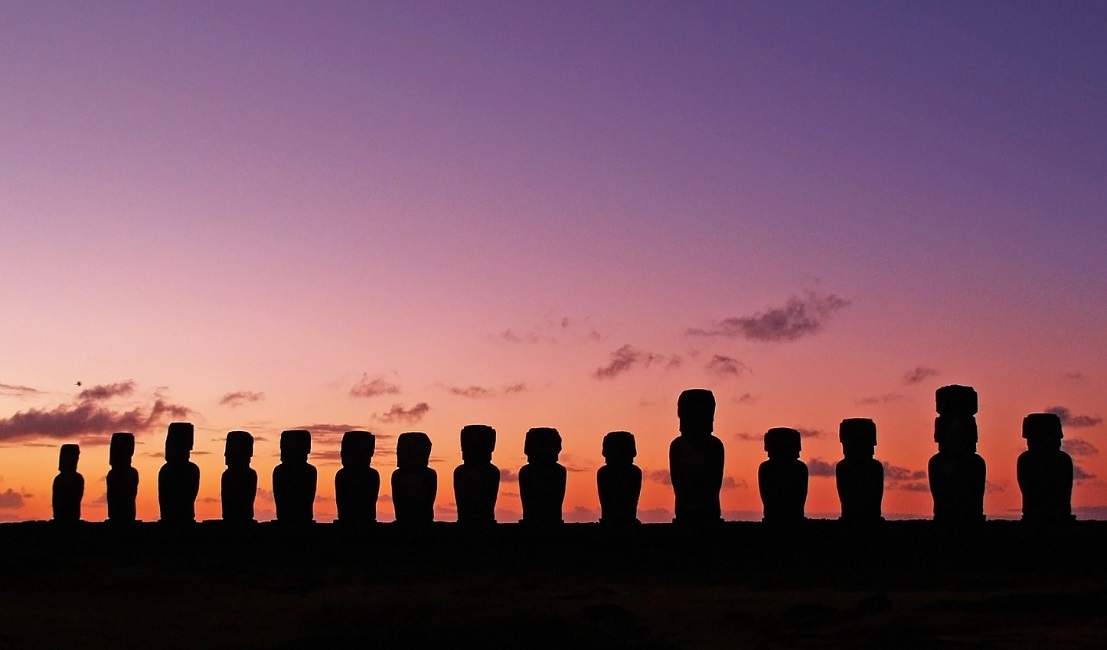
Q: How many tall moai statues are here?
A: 15